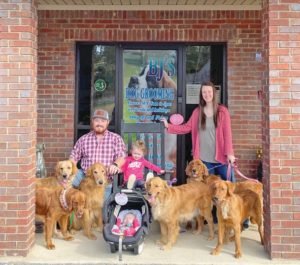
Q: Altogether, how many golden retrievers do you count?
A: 6